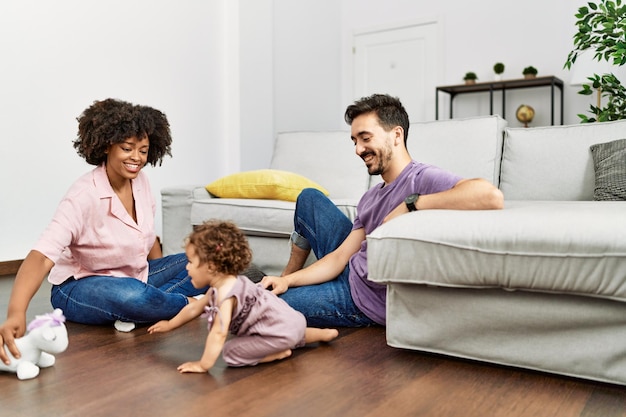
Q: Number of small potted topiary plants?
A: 3